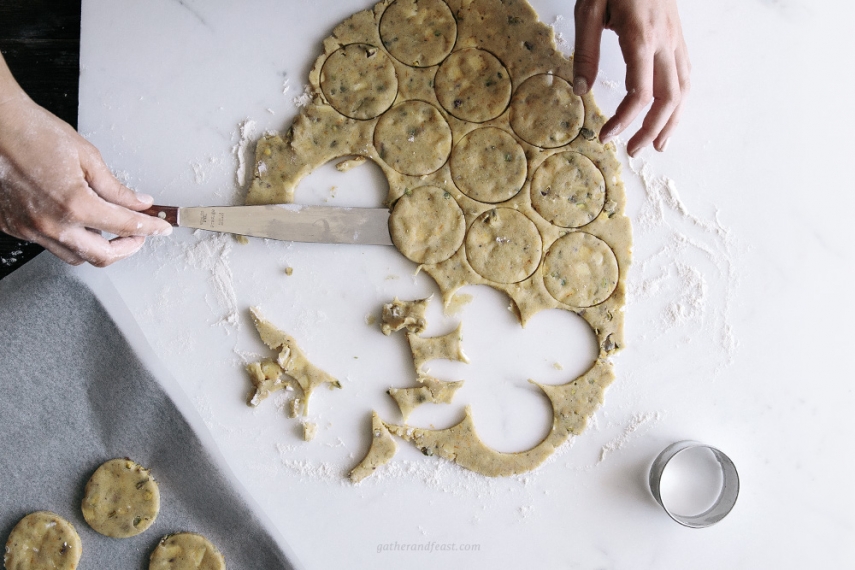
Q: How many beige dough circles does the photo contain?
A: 13